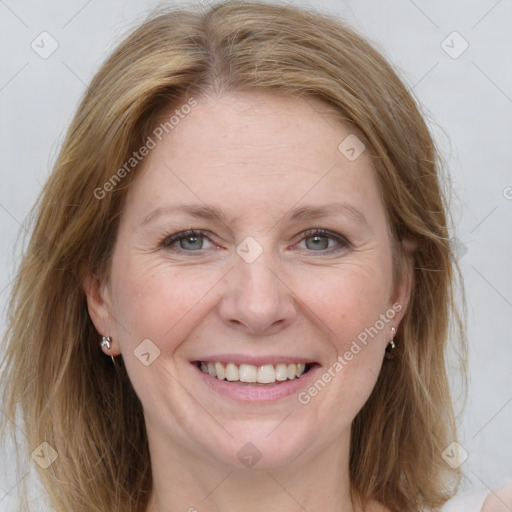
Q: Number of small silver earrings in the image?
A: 2